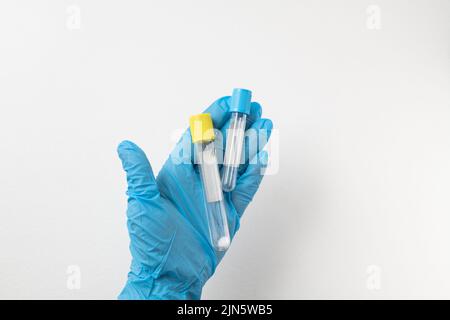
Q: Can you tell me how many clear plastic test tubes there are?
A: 2